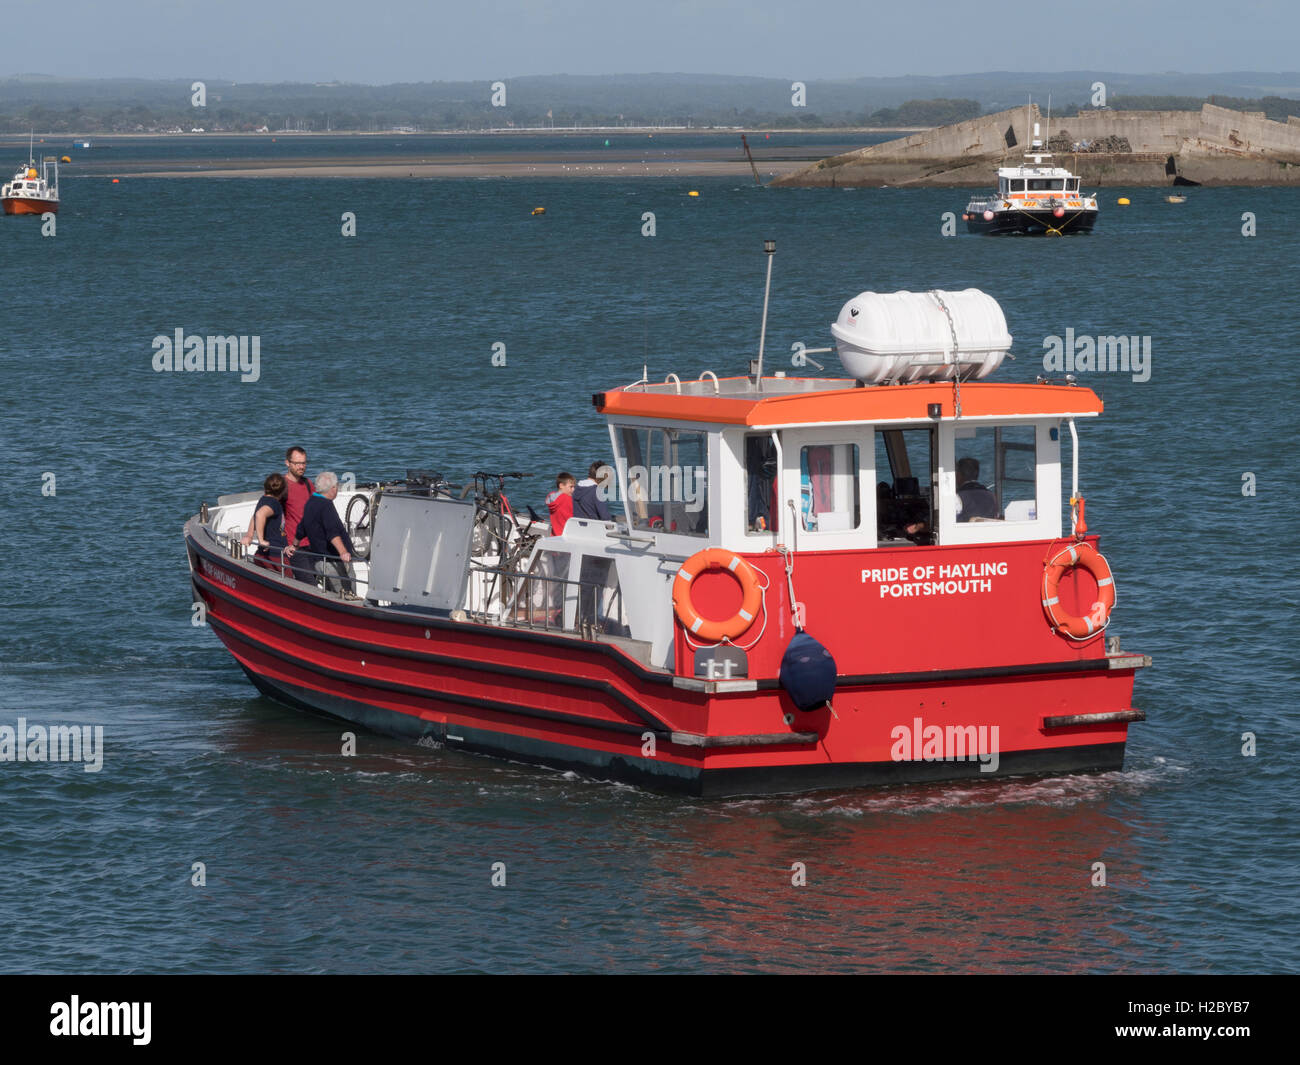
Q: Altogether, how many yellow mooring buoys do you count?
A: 4